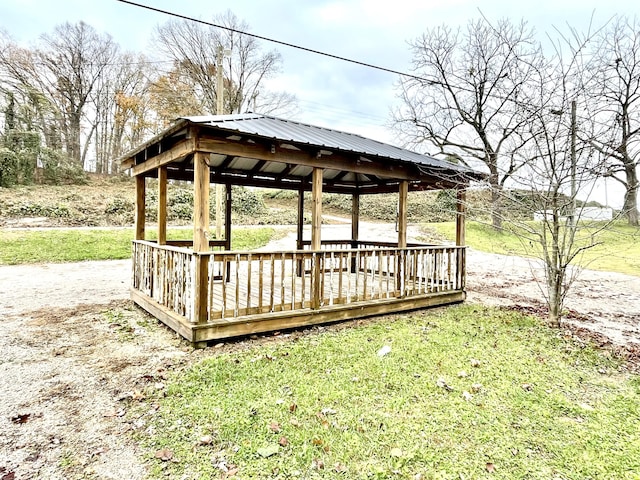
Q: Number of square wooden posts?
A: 9